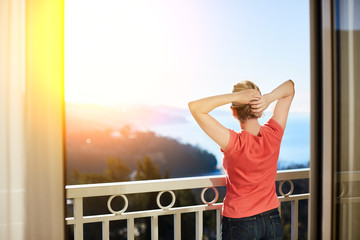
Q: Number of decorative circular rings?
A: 4